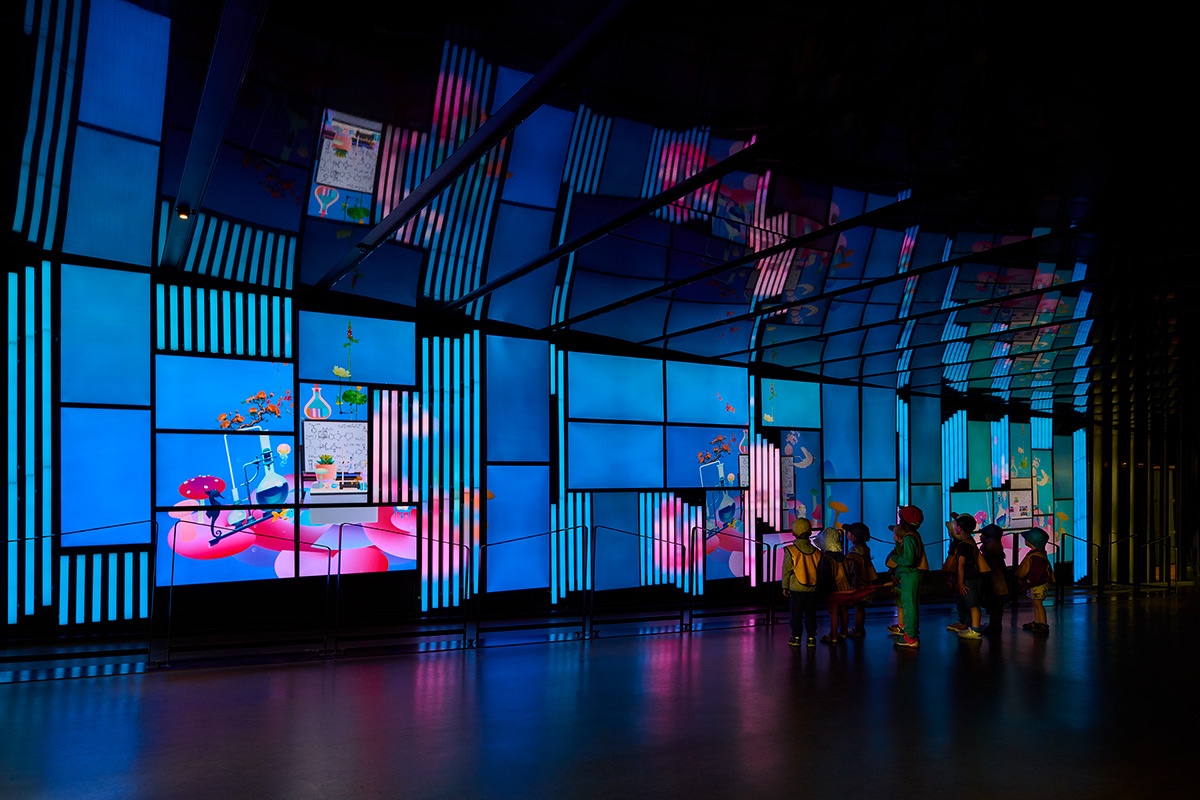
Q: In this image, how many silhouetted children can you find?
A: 9